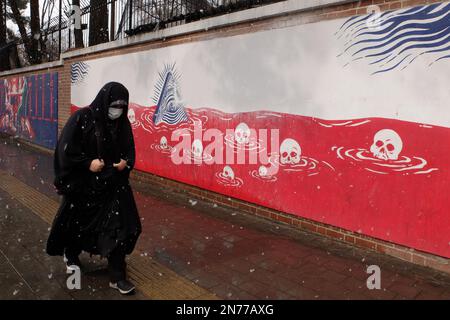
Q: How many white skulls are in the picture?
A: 8